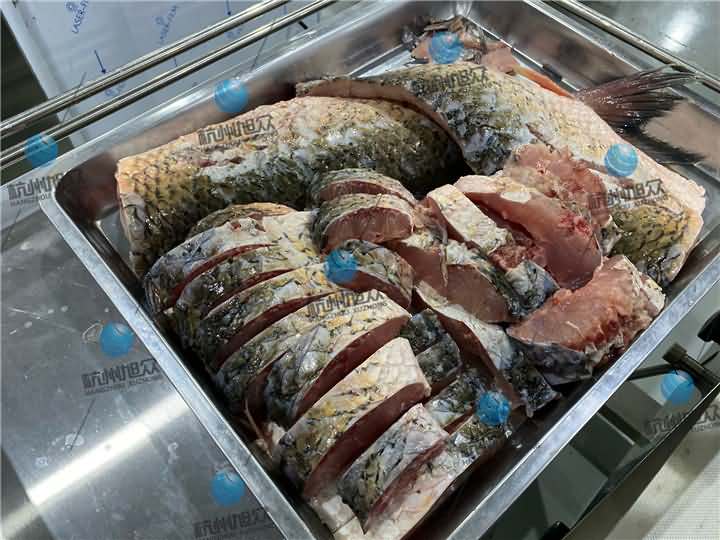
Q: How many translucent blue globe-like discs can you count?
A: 9